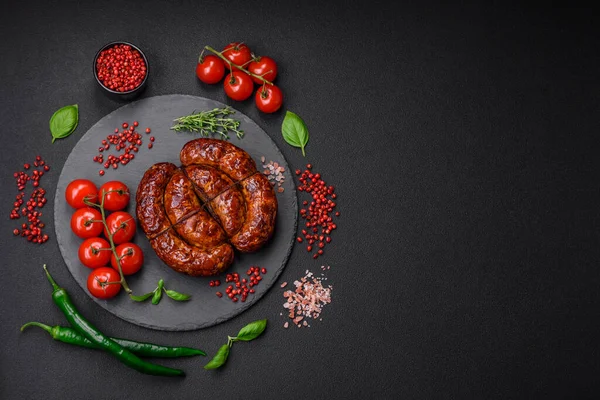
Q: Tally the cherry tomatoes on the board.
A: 7